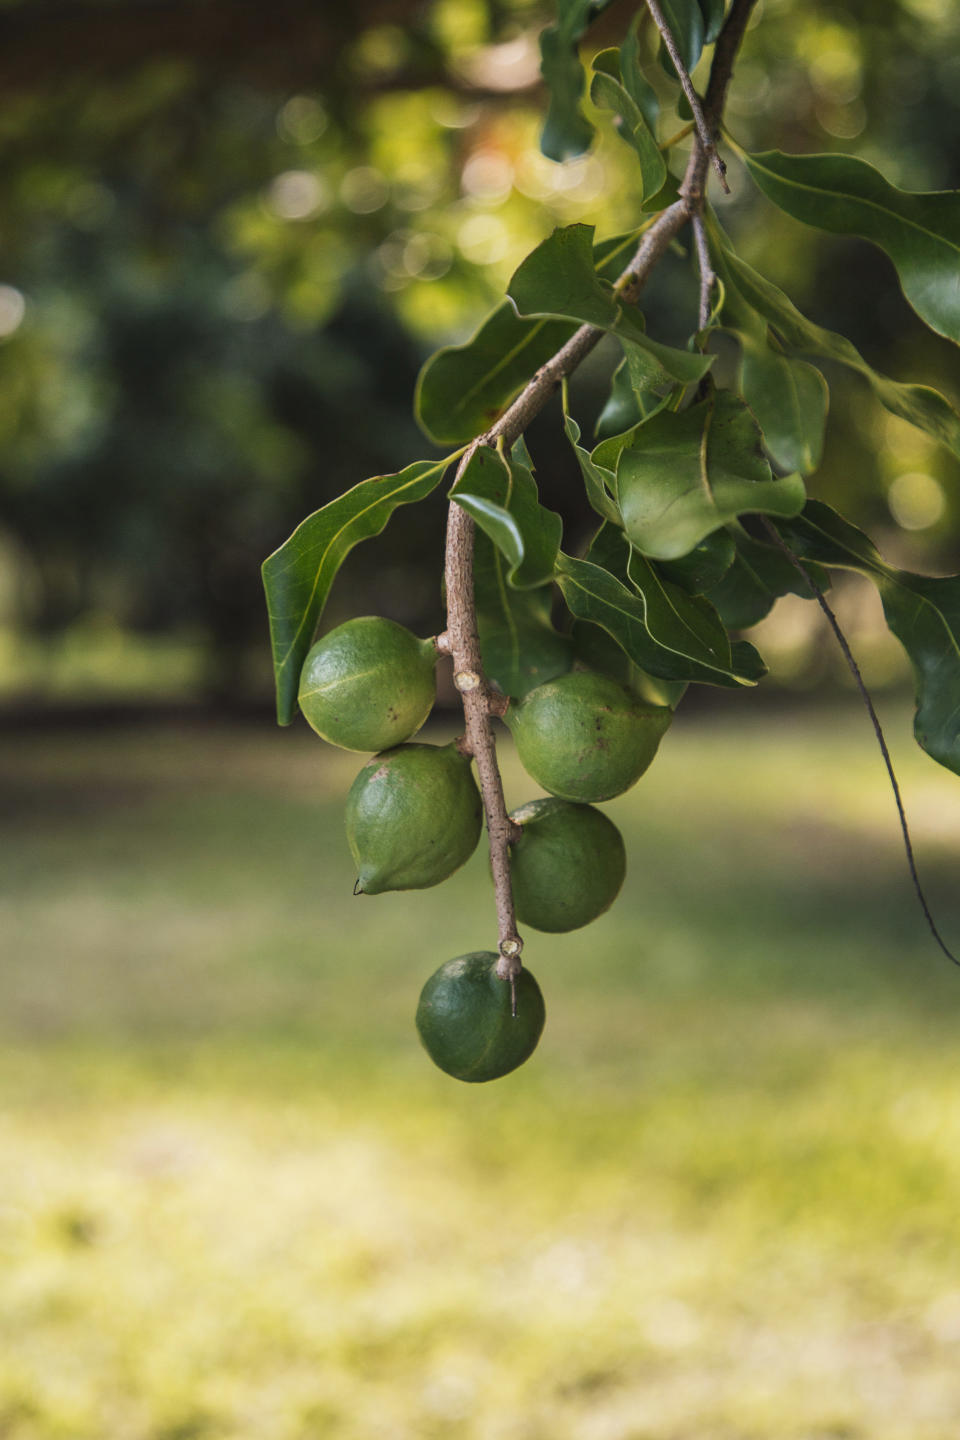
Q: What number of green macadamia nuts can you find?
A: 5